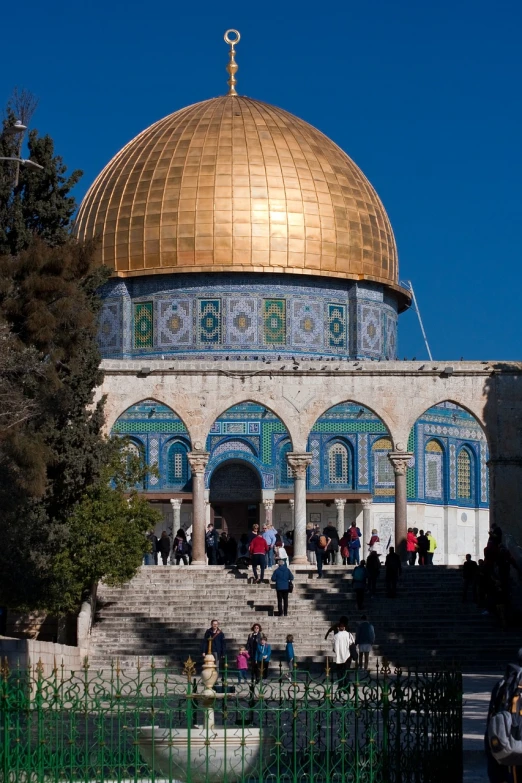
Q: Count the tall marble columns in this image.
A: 3